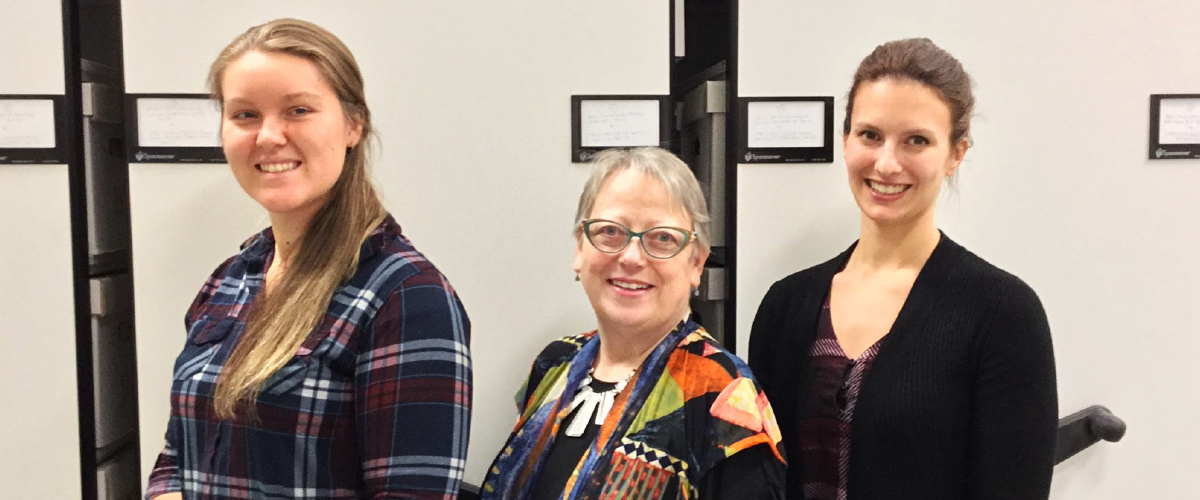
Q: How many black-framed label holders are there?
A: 5